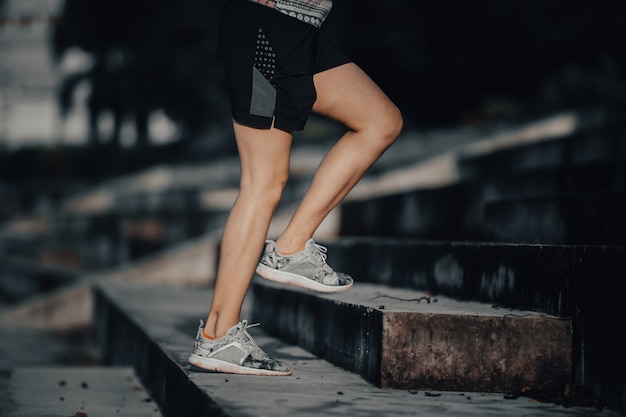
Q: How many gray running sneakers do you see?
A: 2